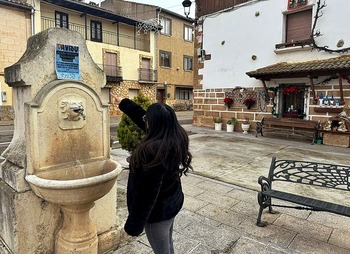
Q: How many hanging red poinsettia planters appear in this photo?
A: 2